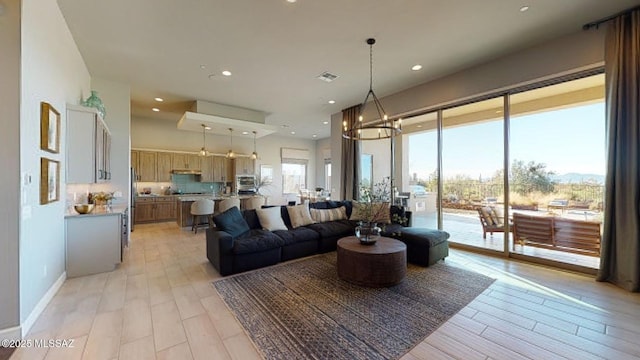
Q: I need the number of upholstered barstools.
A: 3